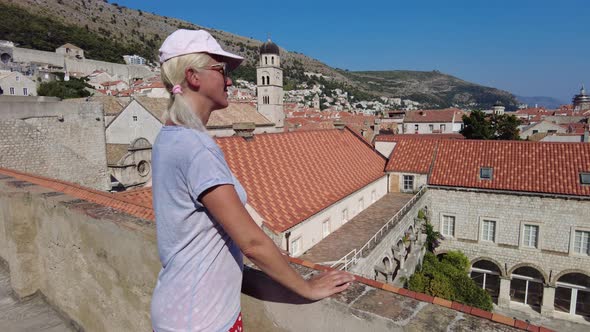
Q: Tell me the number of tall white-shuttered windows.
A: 4